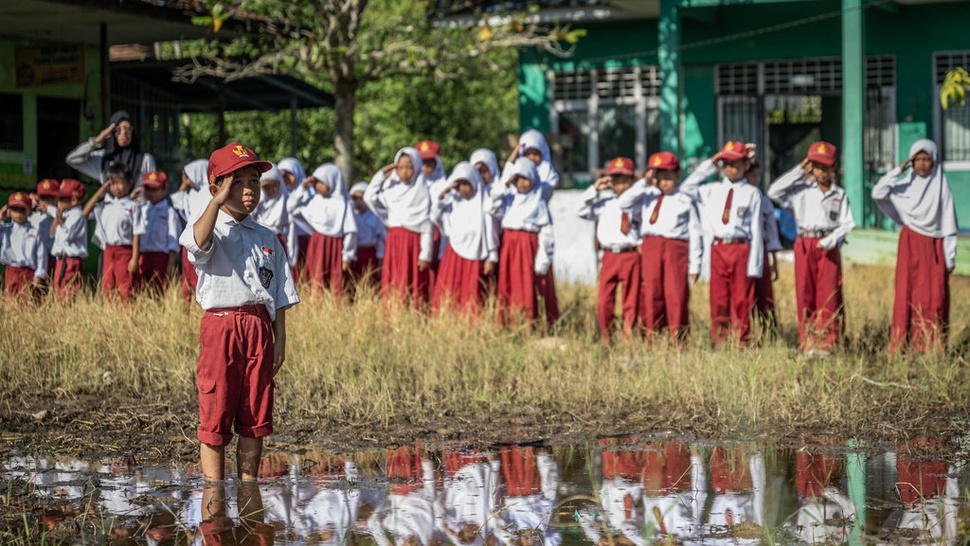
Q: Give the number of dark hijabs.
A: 1